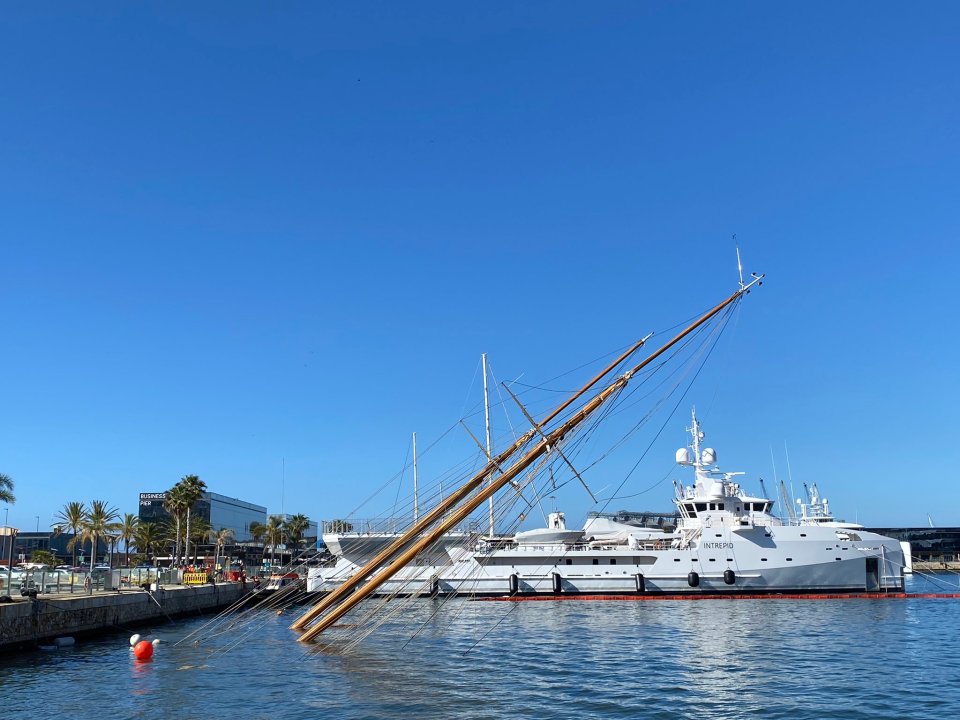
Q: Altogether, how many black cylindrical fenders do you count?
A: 6